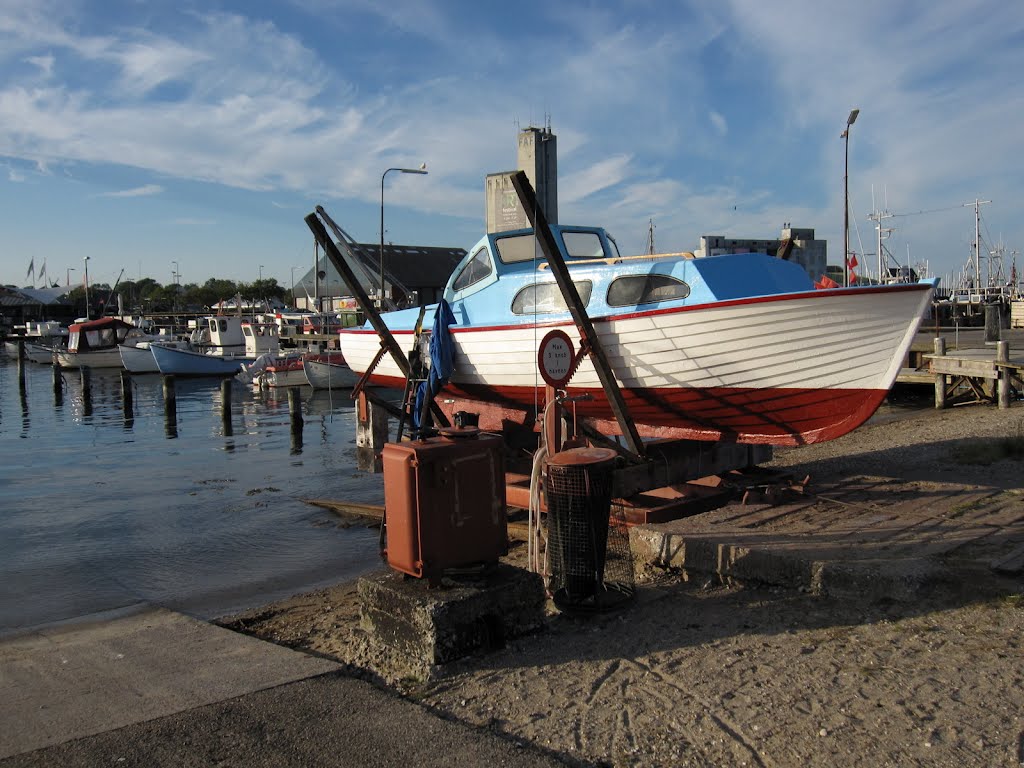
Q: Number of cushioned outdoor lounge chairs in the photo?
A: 0